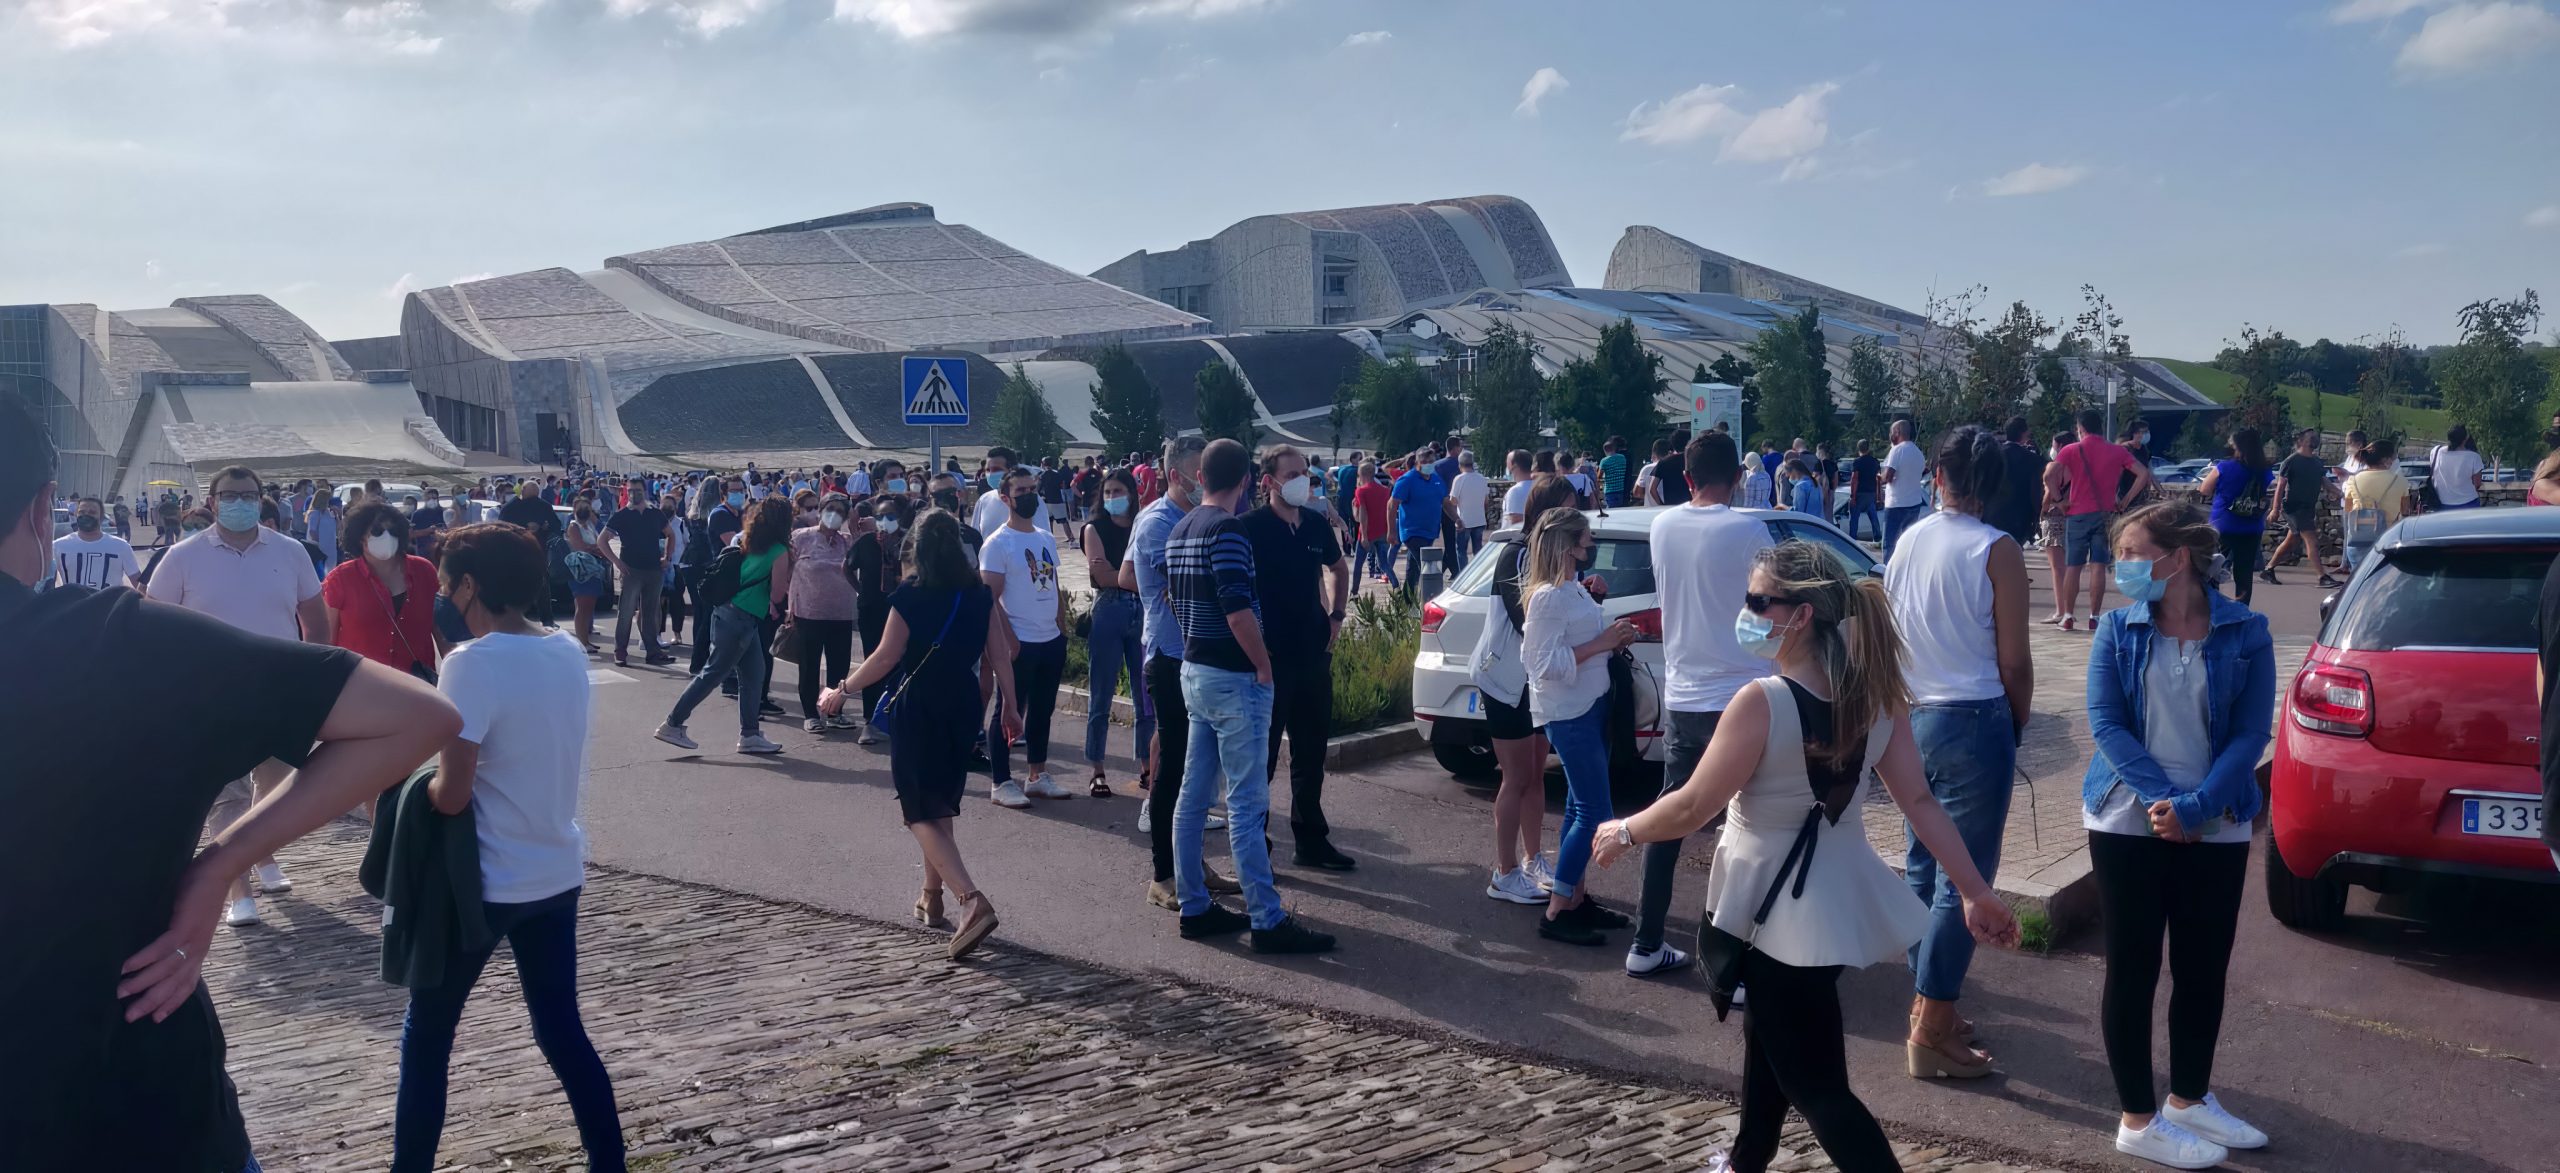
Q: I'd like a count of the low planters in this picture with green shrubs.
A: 1